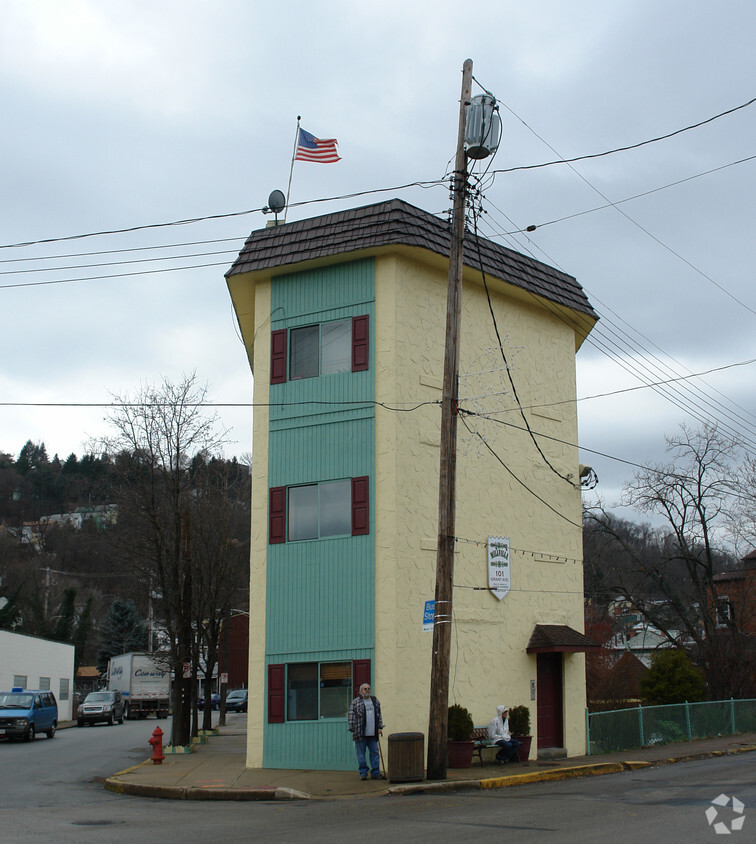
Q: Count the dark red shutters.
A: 6